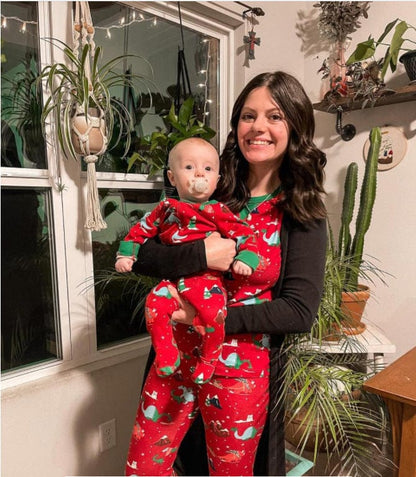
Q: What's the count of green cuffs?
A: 2